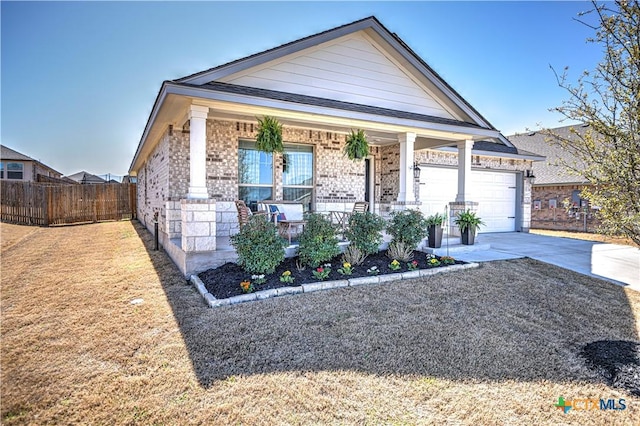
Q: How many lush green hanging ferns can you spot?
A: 2